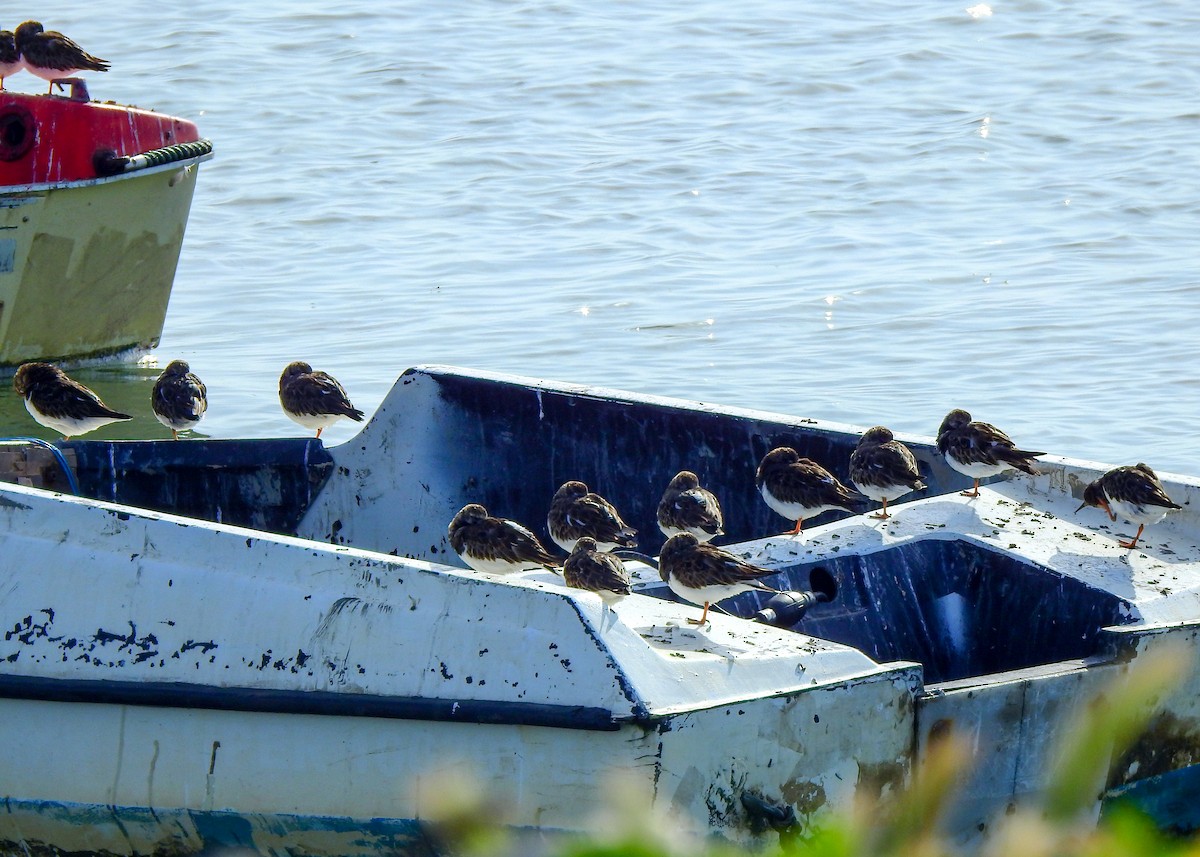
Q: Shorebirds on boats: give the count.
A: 14